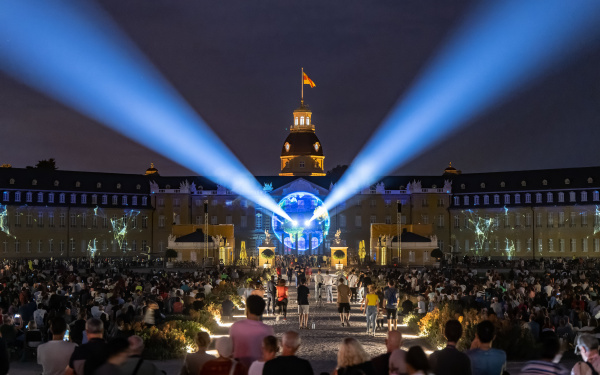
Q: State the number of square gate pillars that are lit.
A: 2